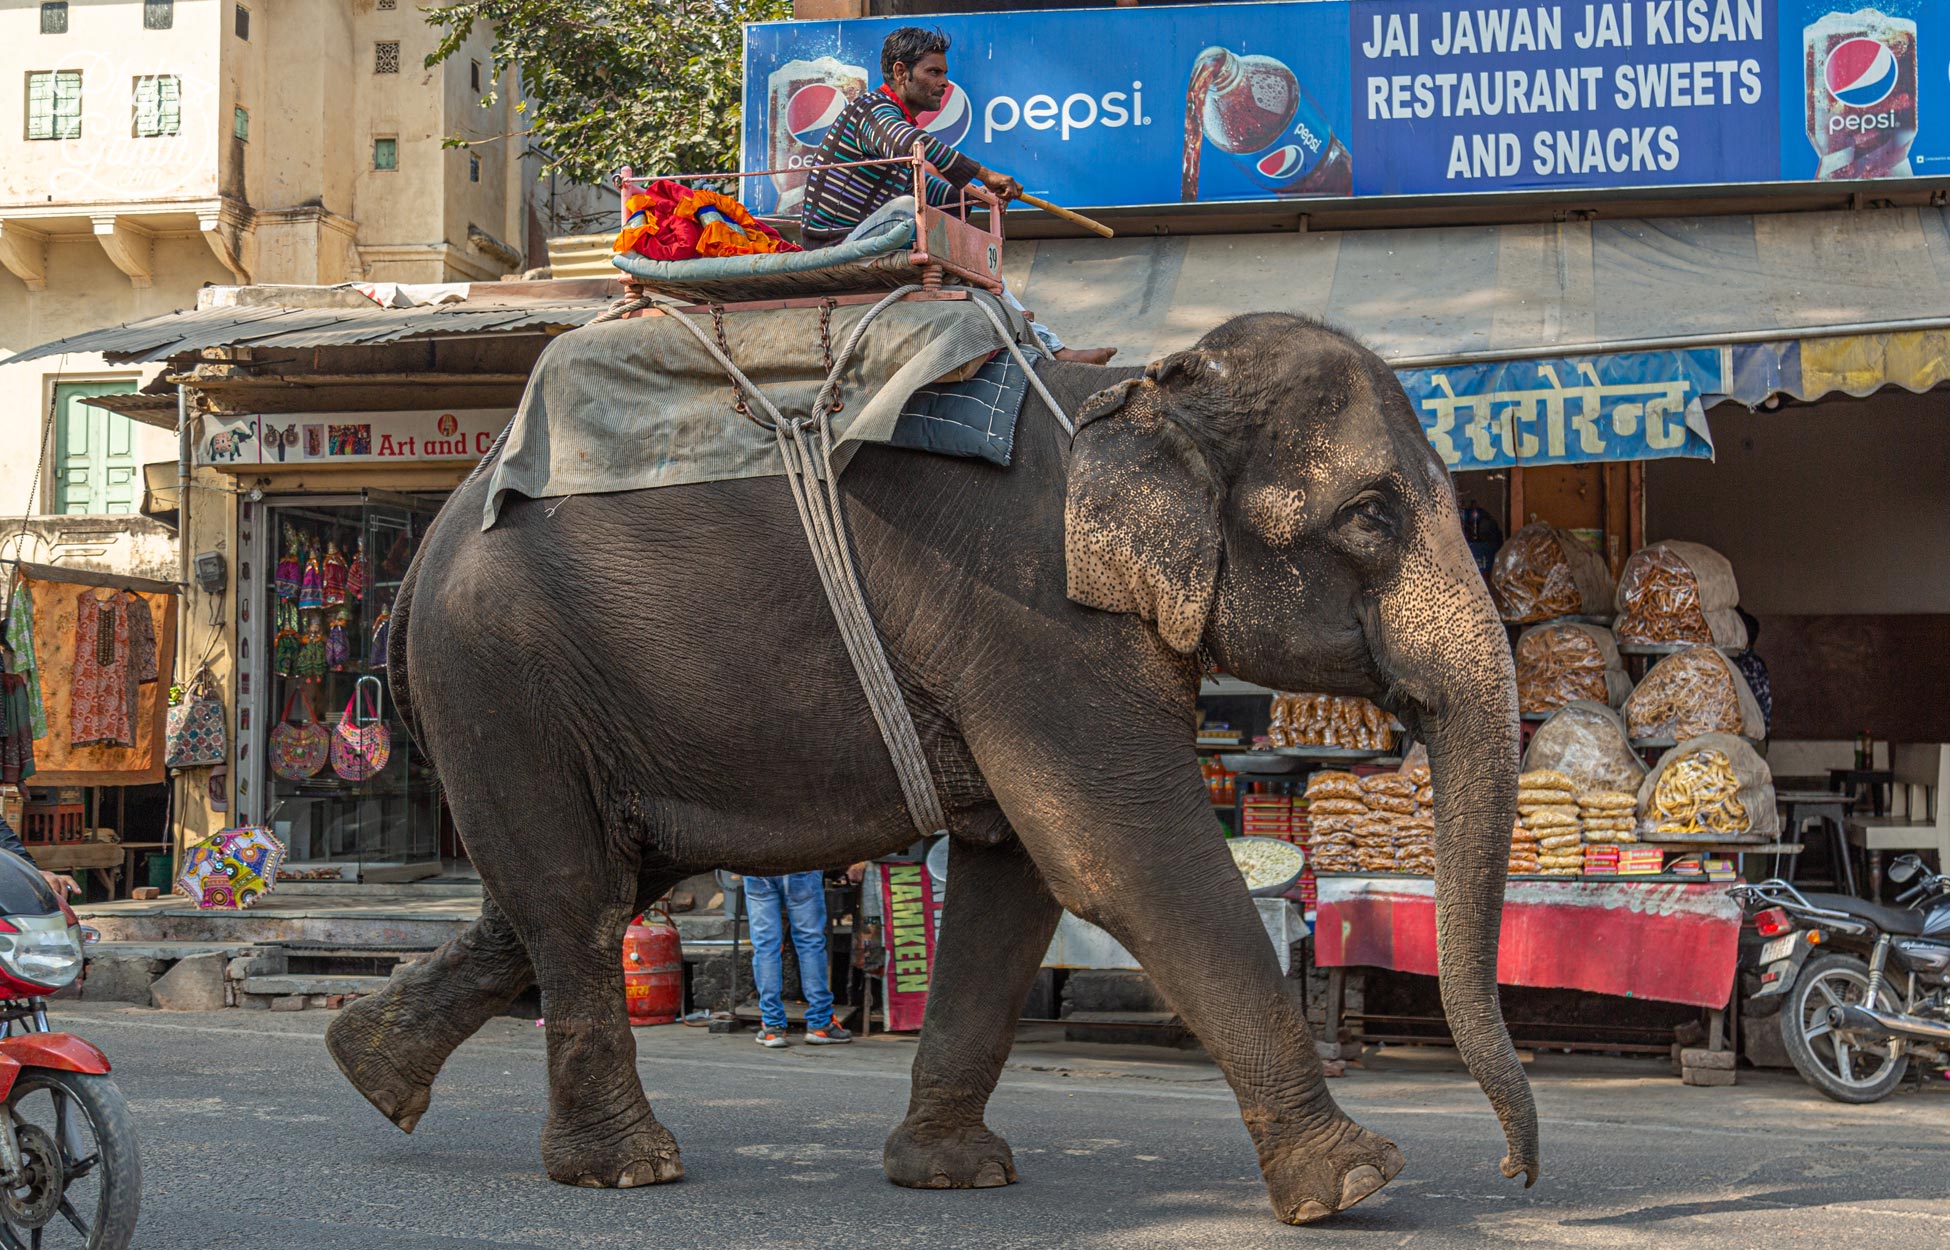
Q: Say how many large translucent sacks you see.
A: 6